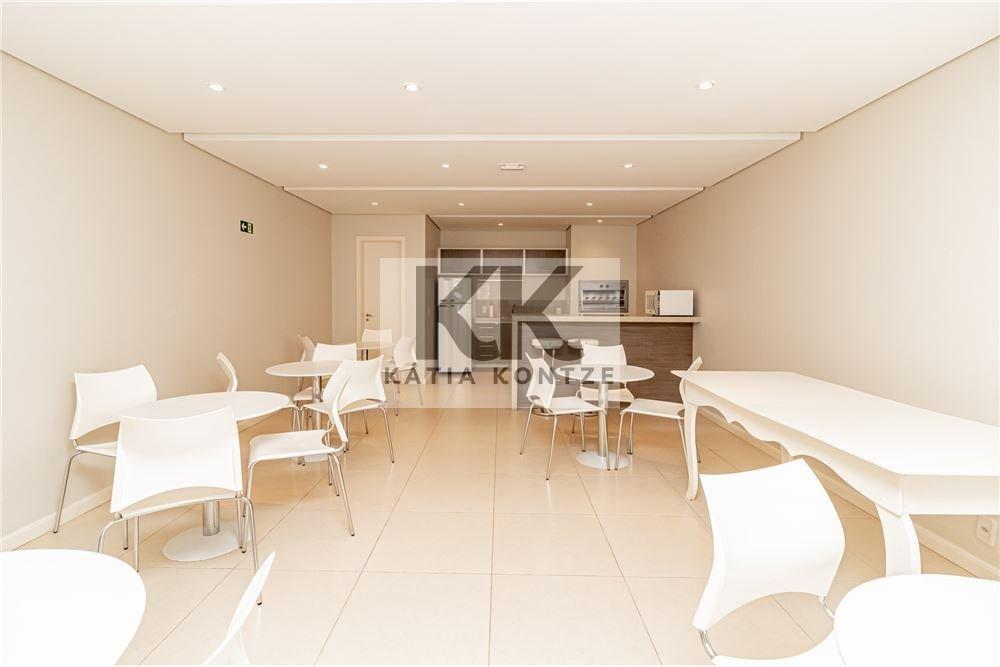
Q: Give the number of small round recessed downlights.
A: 11